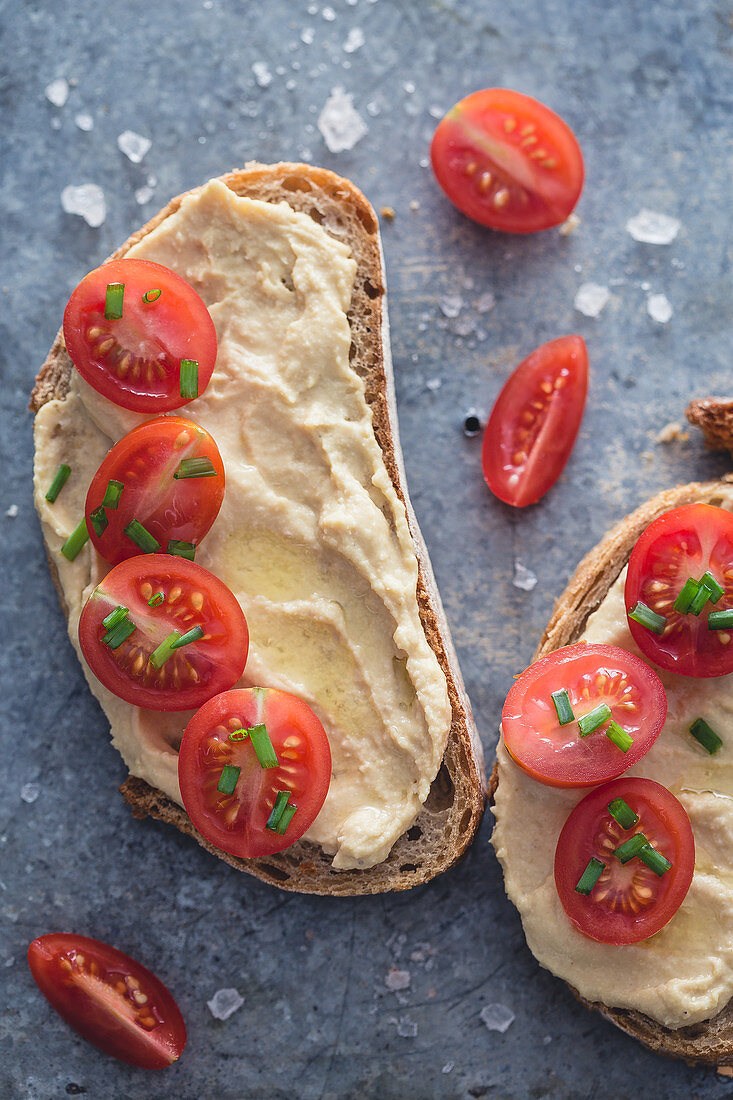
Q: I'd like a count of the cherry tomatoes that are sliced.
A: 10